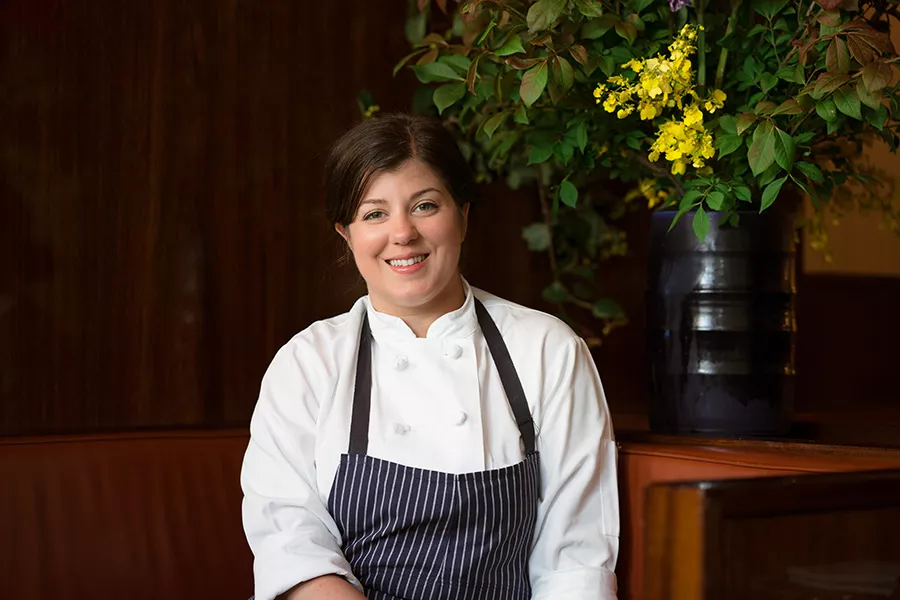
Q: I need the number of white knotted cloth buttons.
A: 4